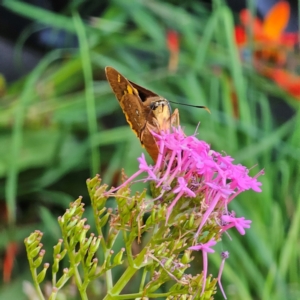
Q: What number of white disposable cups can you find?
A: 0